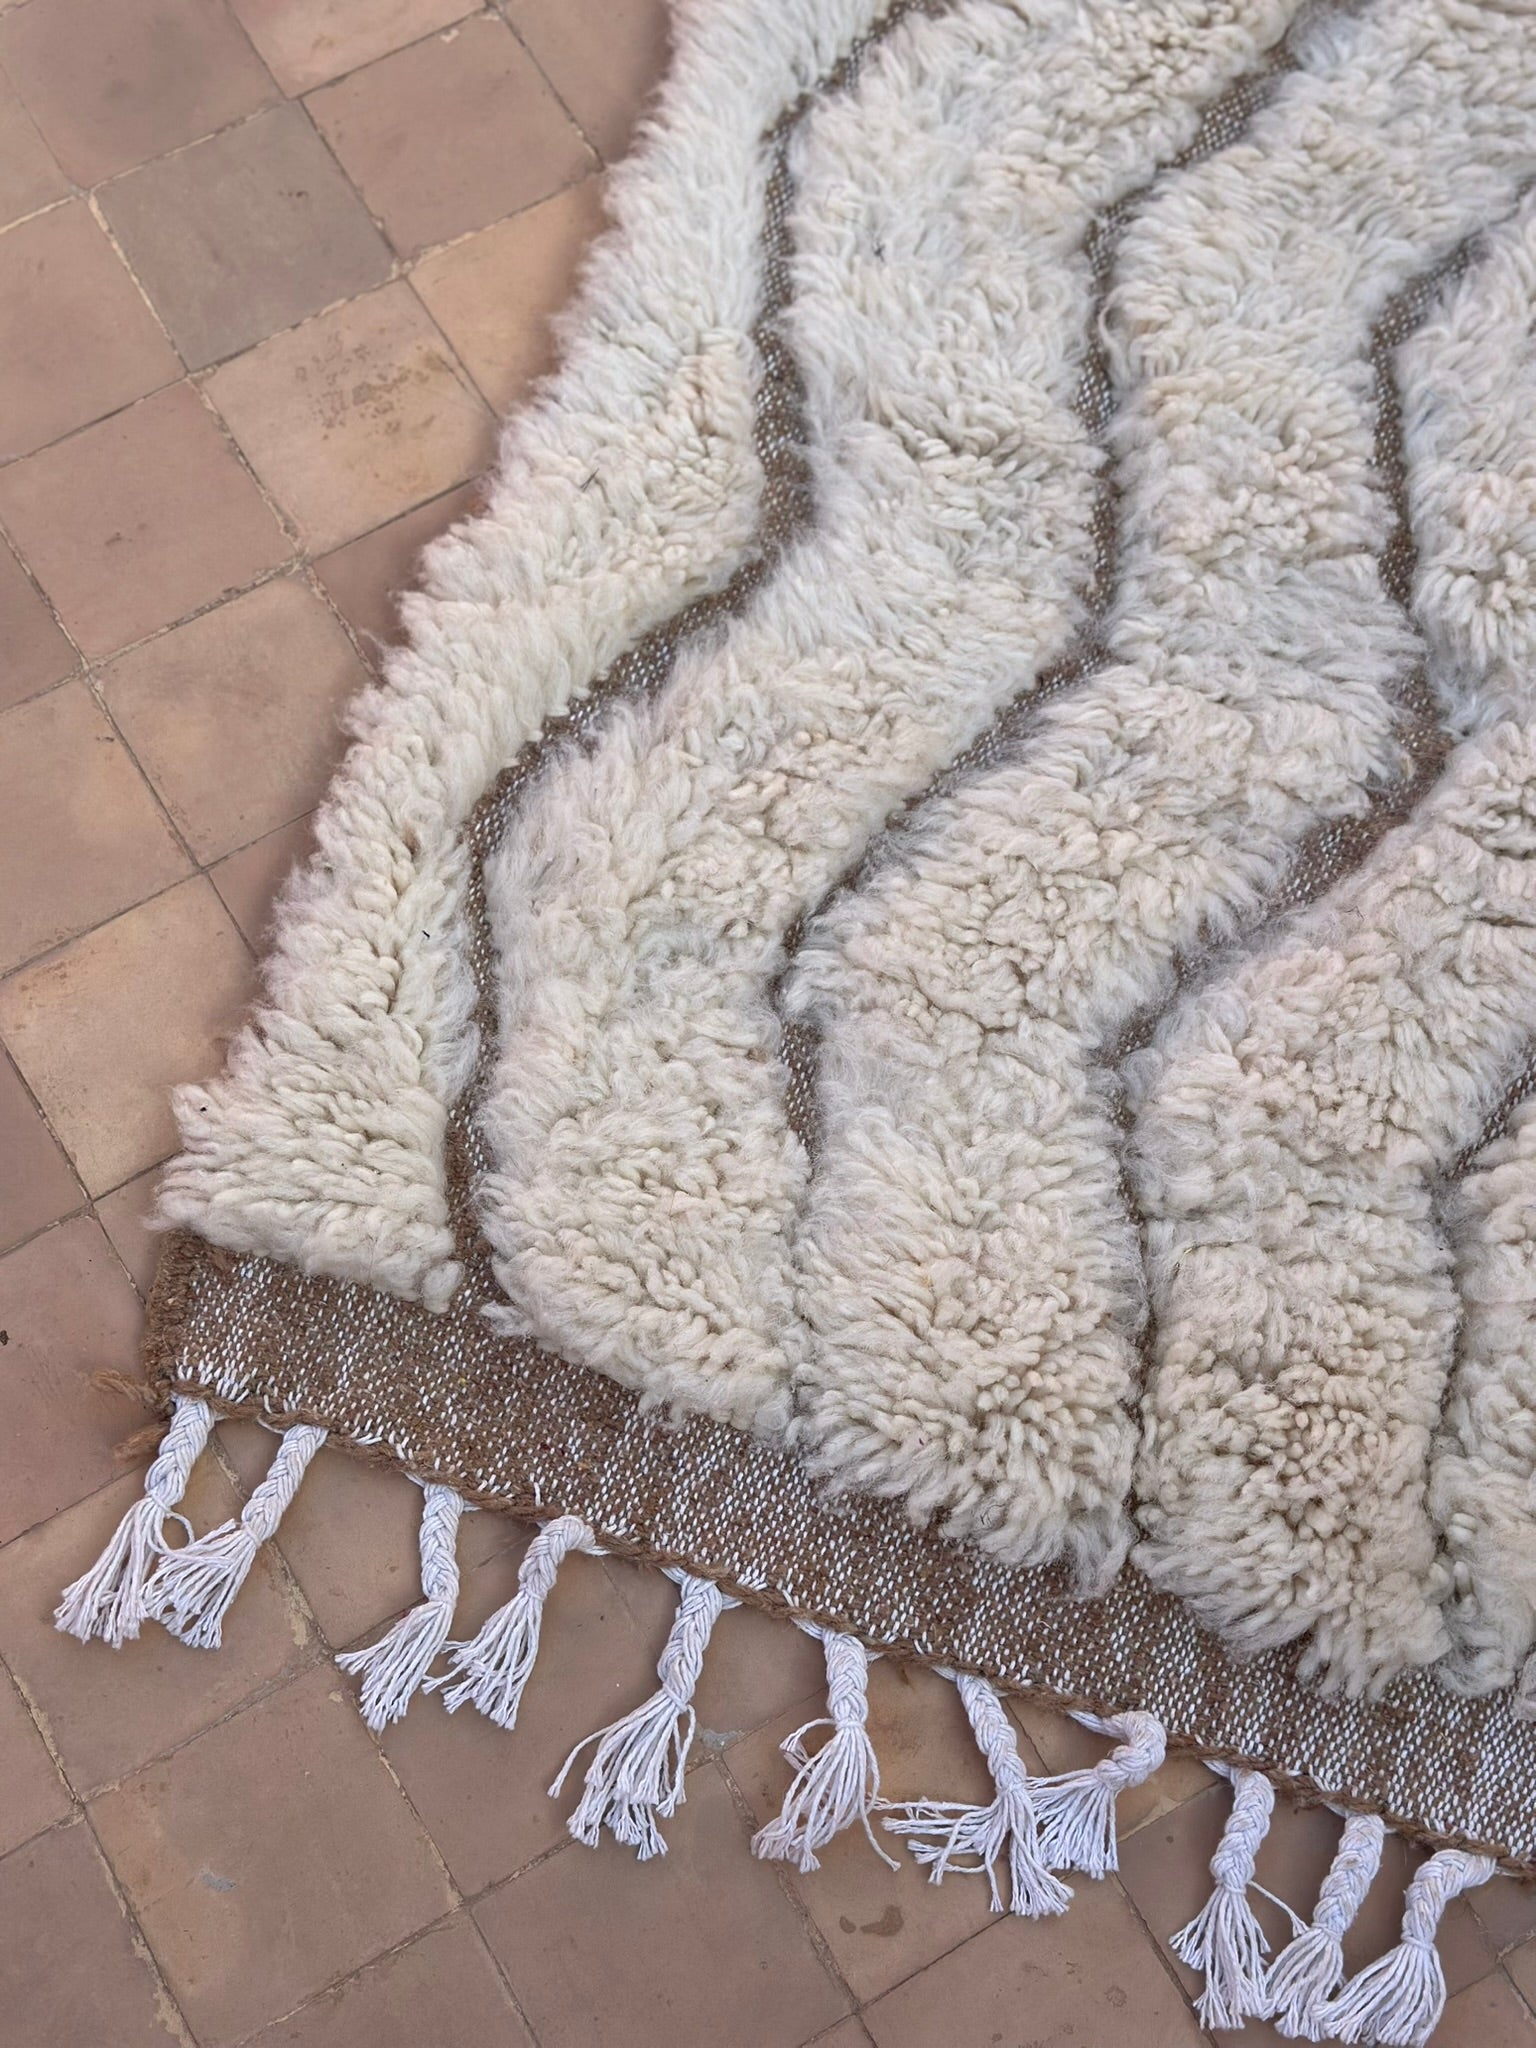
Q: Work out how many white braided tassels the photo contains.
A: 11